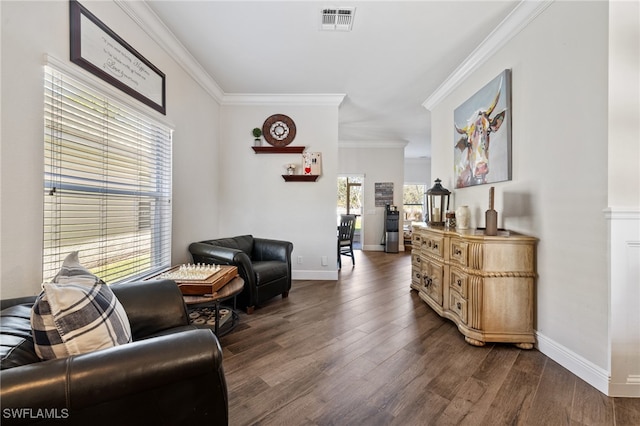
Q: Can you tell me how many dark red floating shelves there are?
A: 2